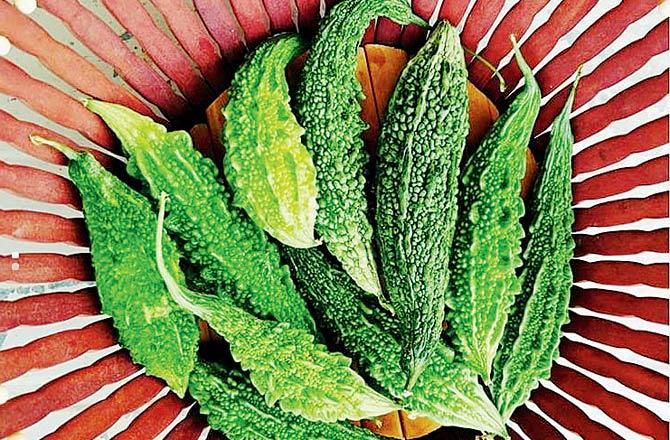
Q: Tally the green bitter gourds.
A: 10